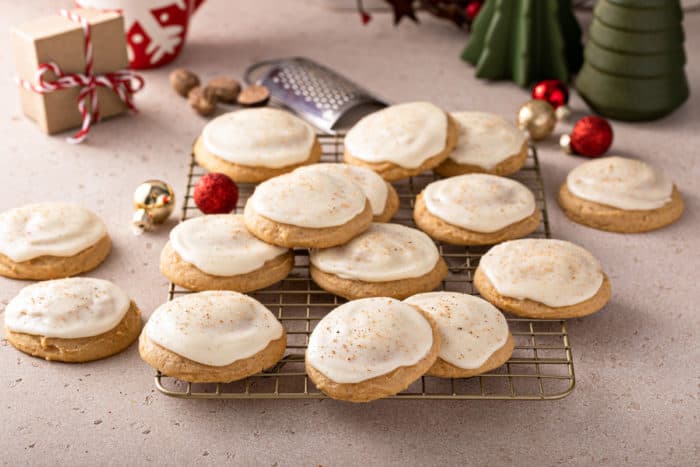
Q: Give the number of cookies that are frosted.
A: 15